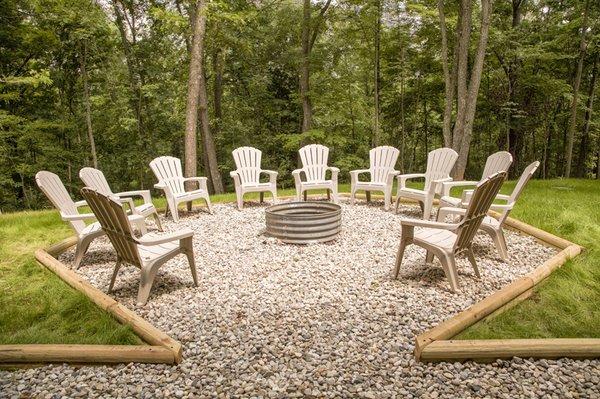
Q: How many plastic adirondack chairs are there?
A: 11